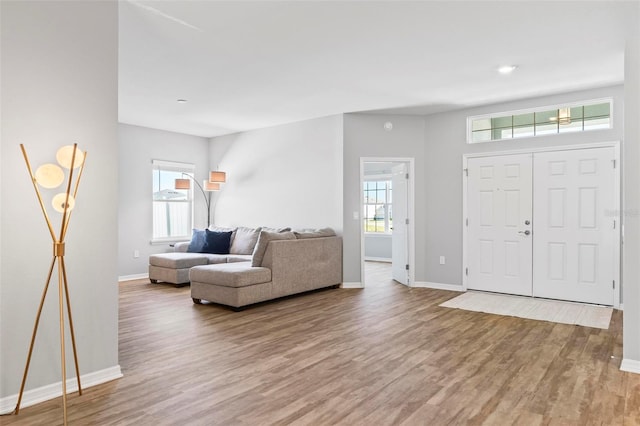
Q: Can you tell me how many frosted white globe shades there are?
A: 3